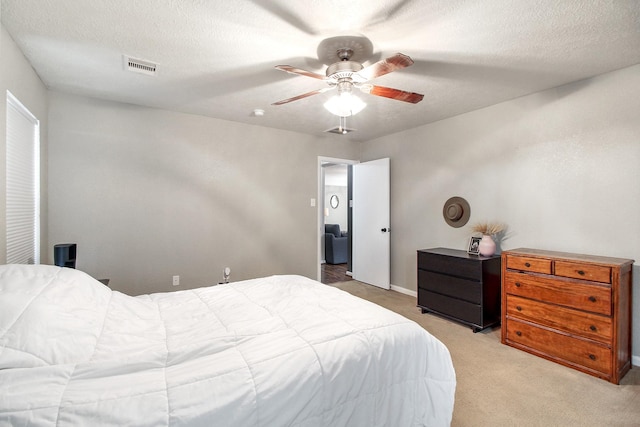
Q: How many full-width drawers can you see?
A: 6